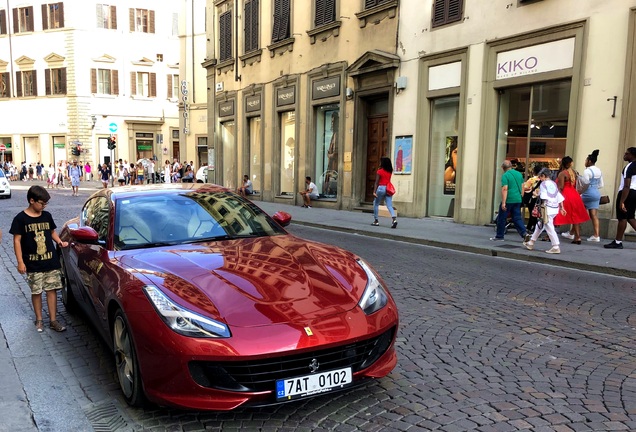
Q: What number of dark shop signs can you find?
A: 4